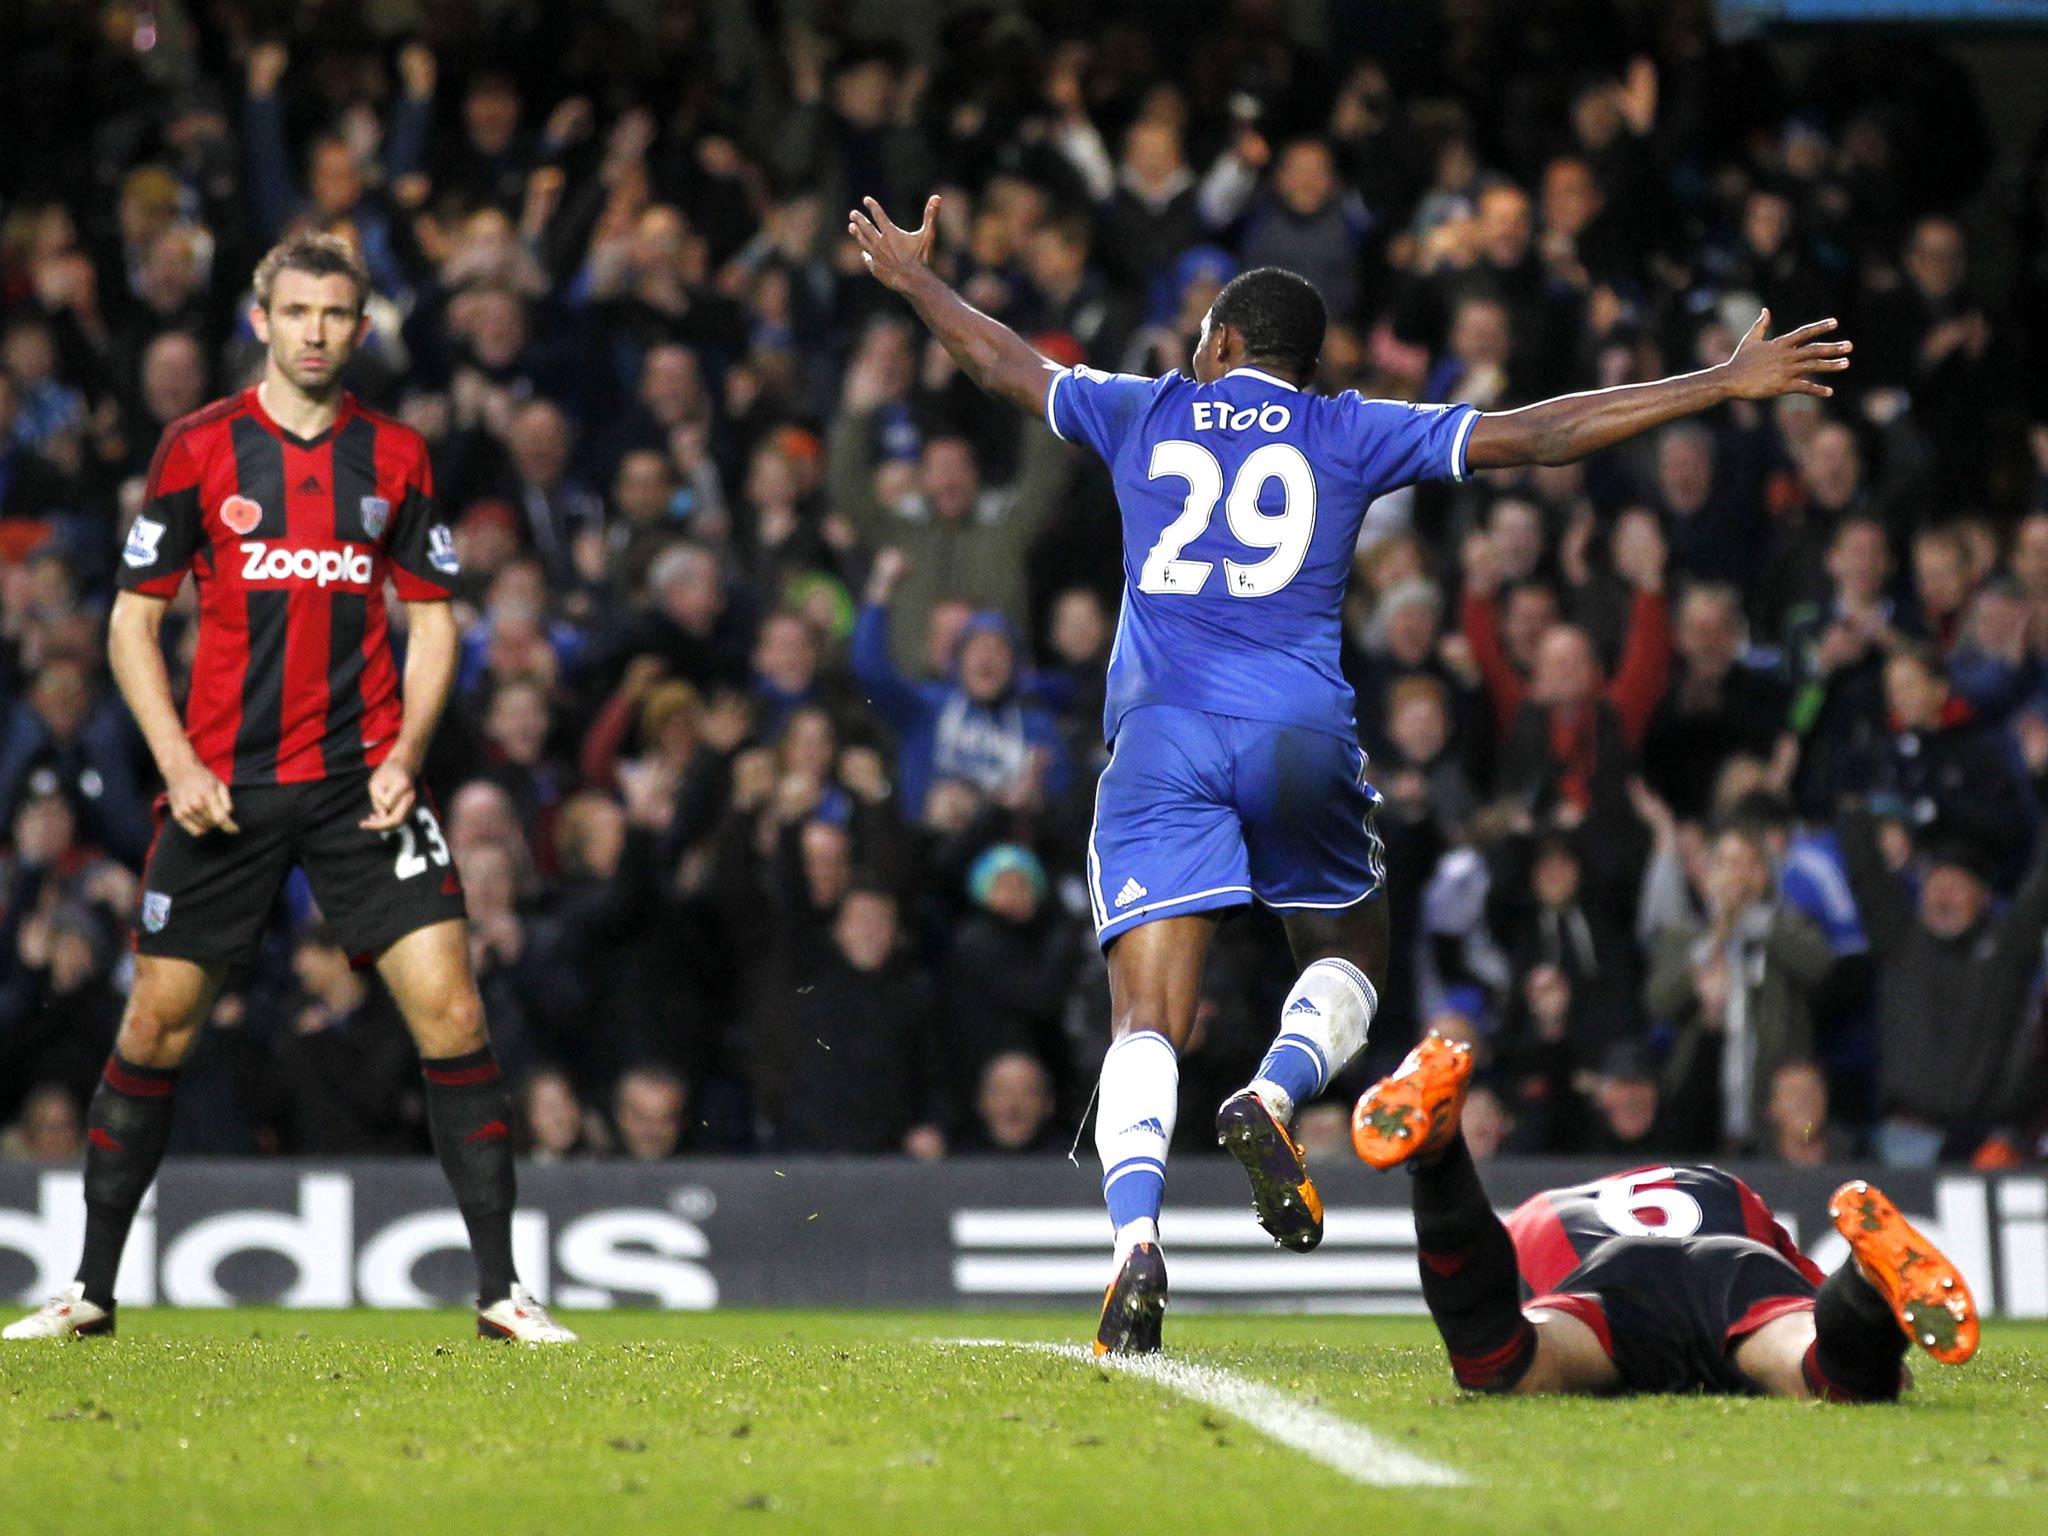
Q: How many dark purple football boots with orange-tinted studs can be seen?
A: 2